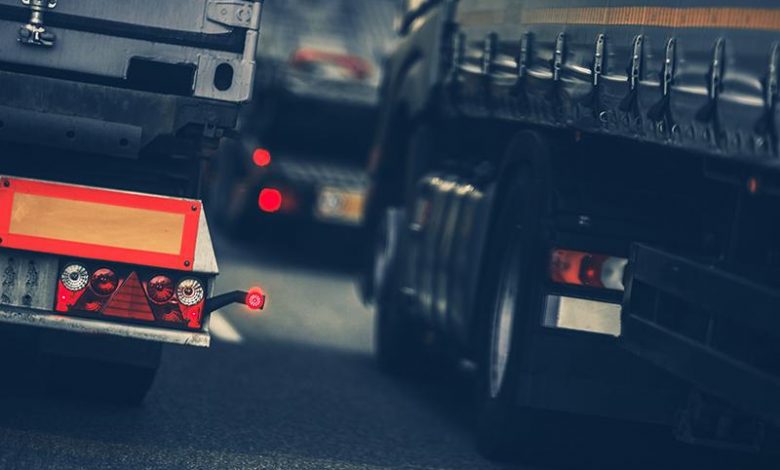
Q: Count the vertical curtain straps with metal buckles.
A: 9